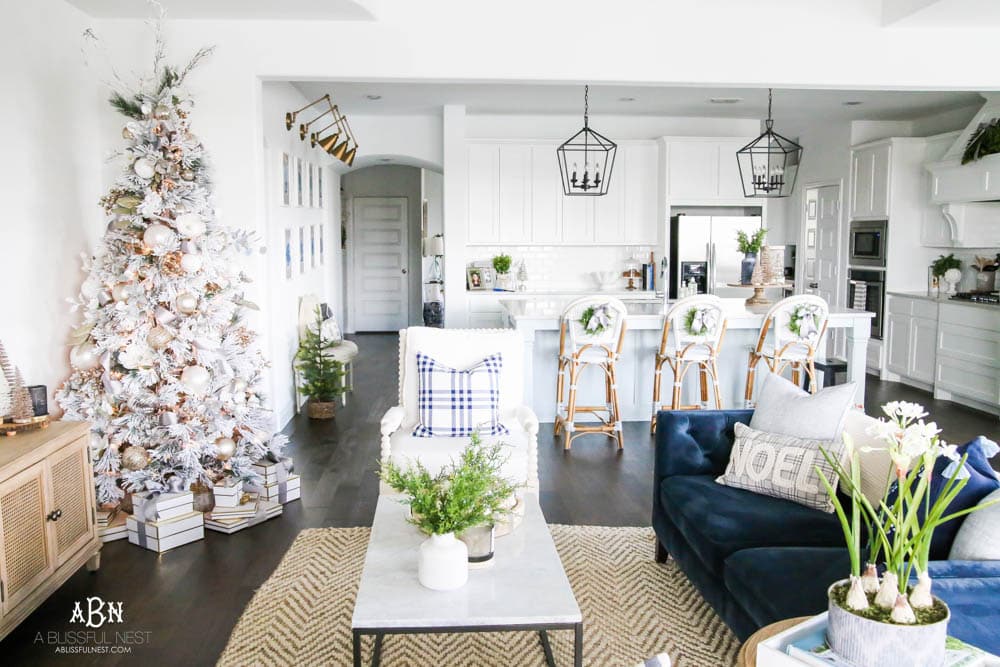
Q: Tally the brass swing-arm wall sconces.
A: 3